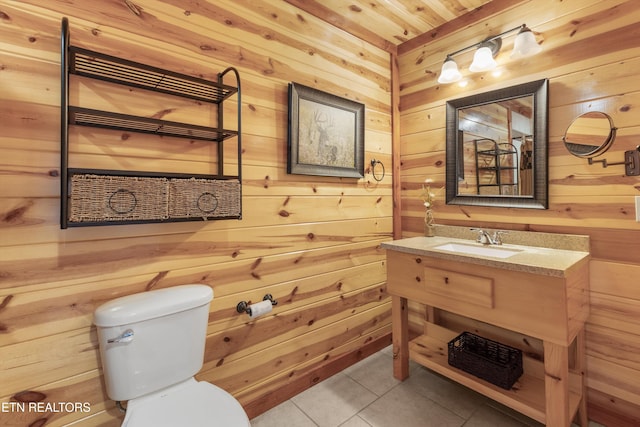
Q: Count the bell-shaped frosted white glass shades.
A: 3